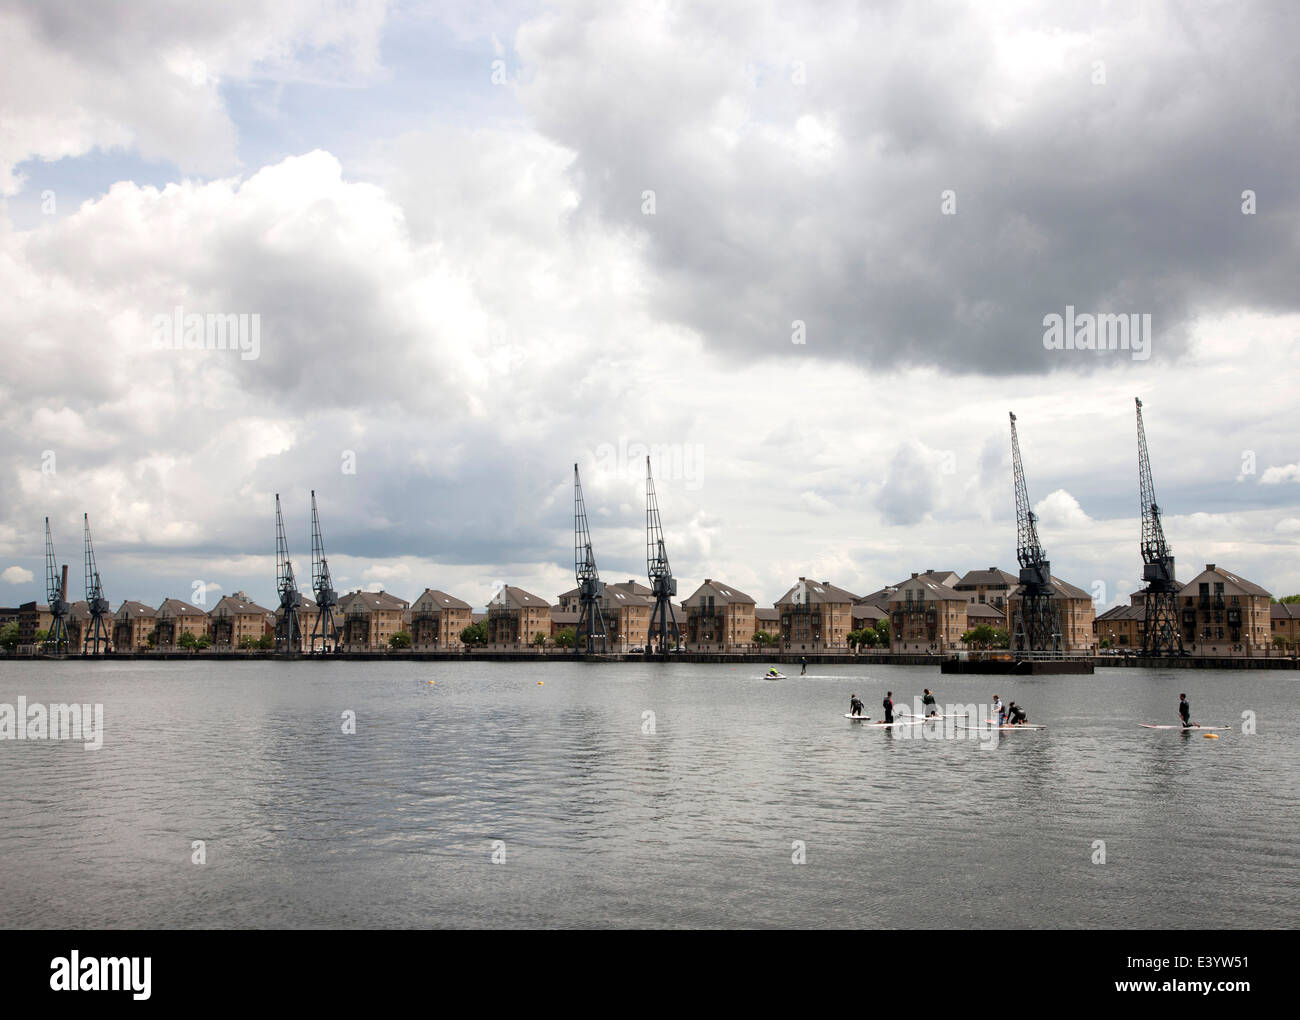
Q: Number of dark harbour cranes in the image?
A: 8